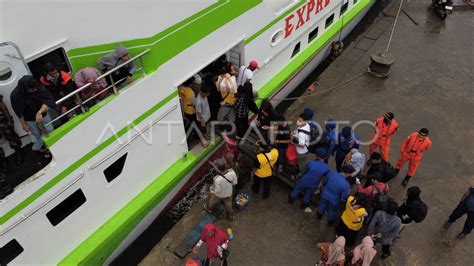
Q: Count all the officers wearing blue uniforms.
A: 5